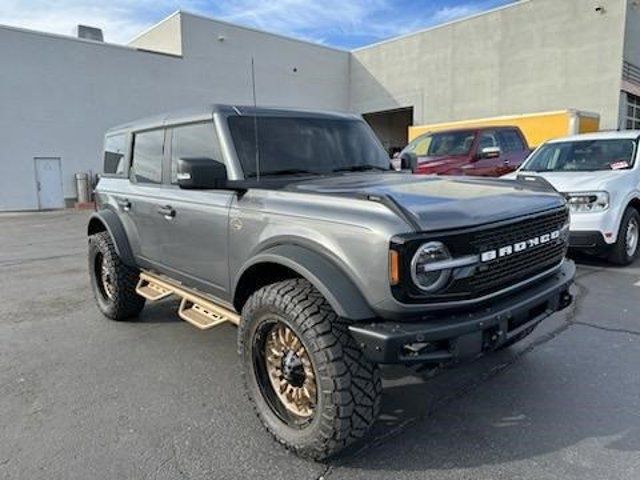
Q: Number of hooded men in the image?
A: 0